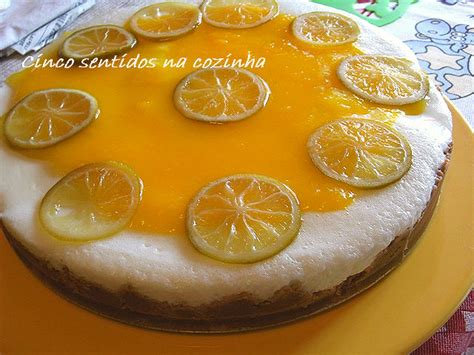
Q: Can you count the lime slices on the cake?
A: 10